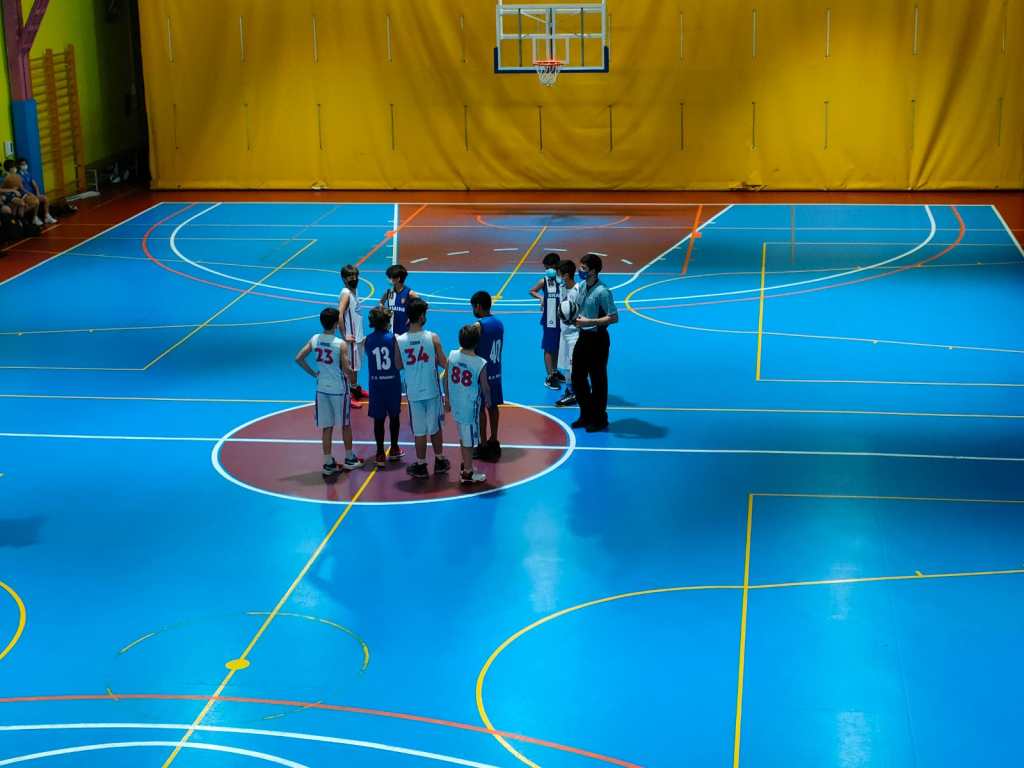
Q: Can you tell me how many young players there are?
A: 9